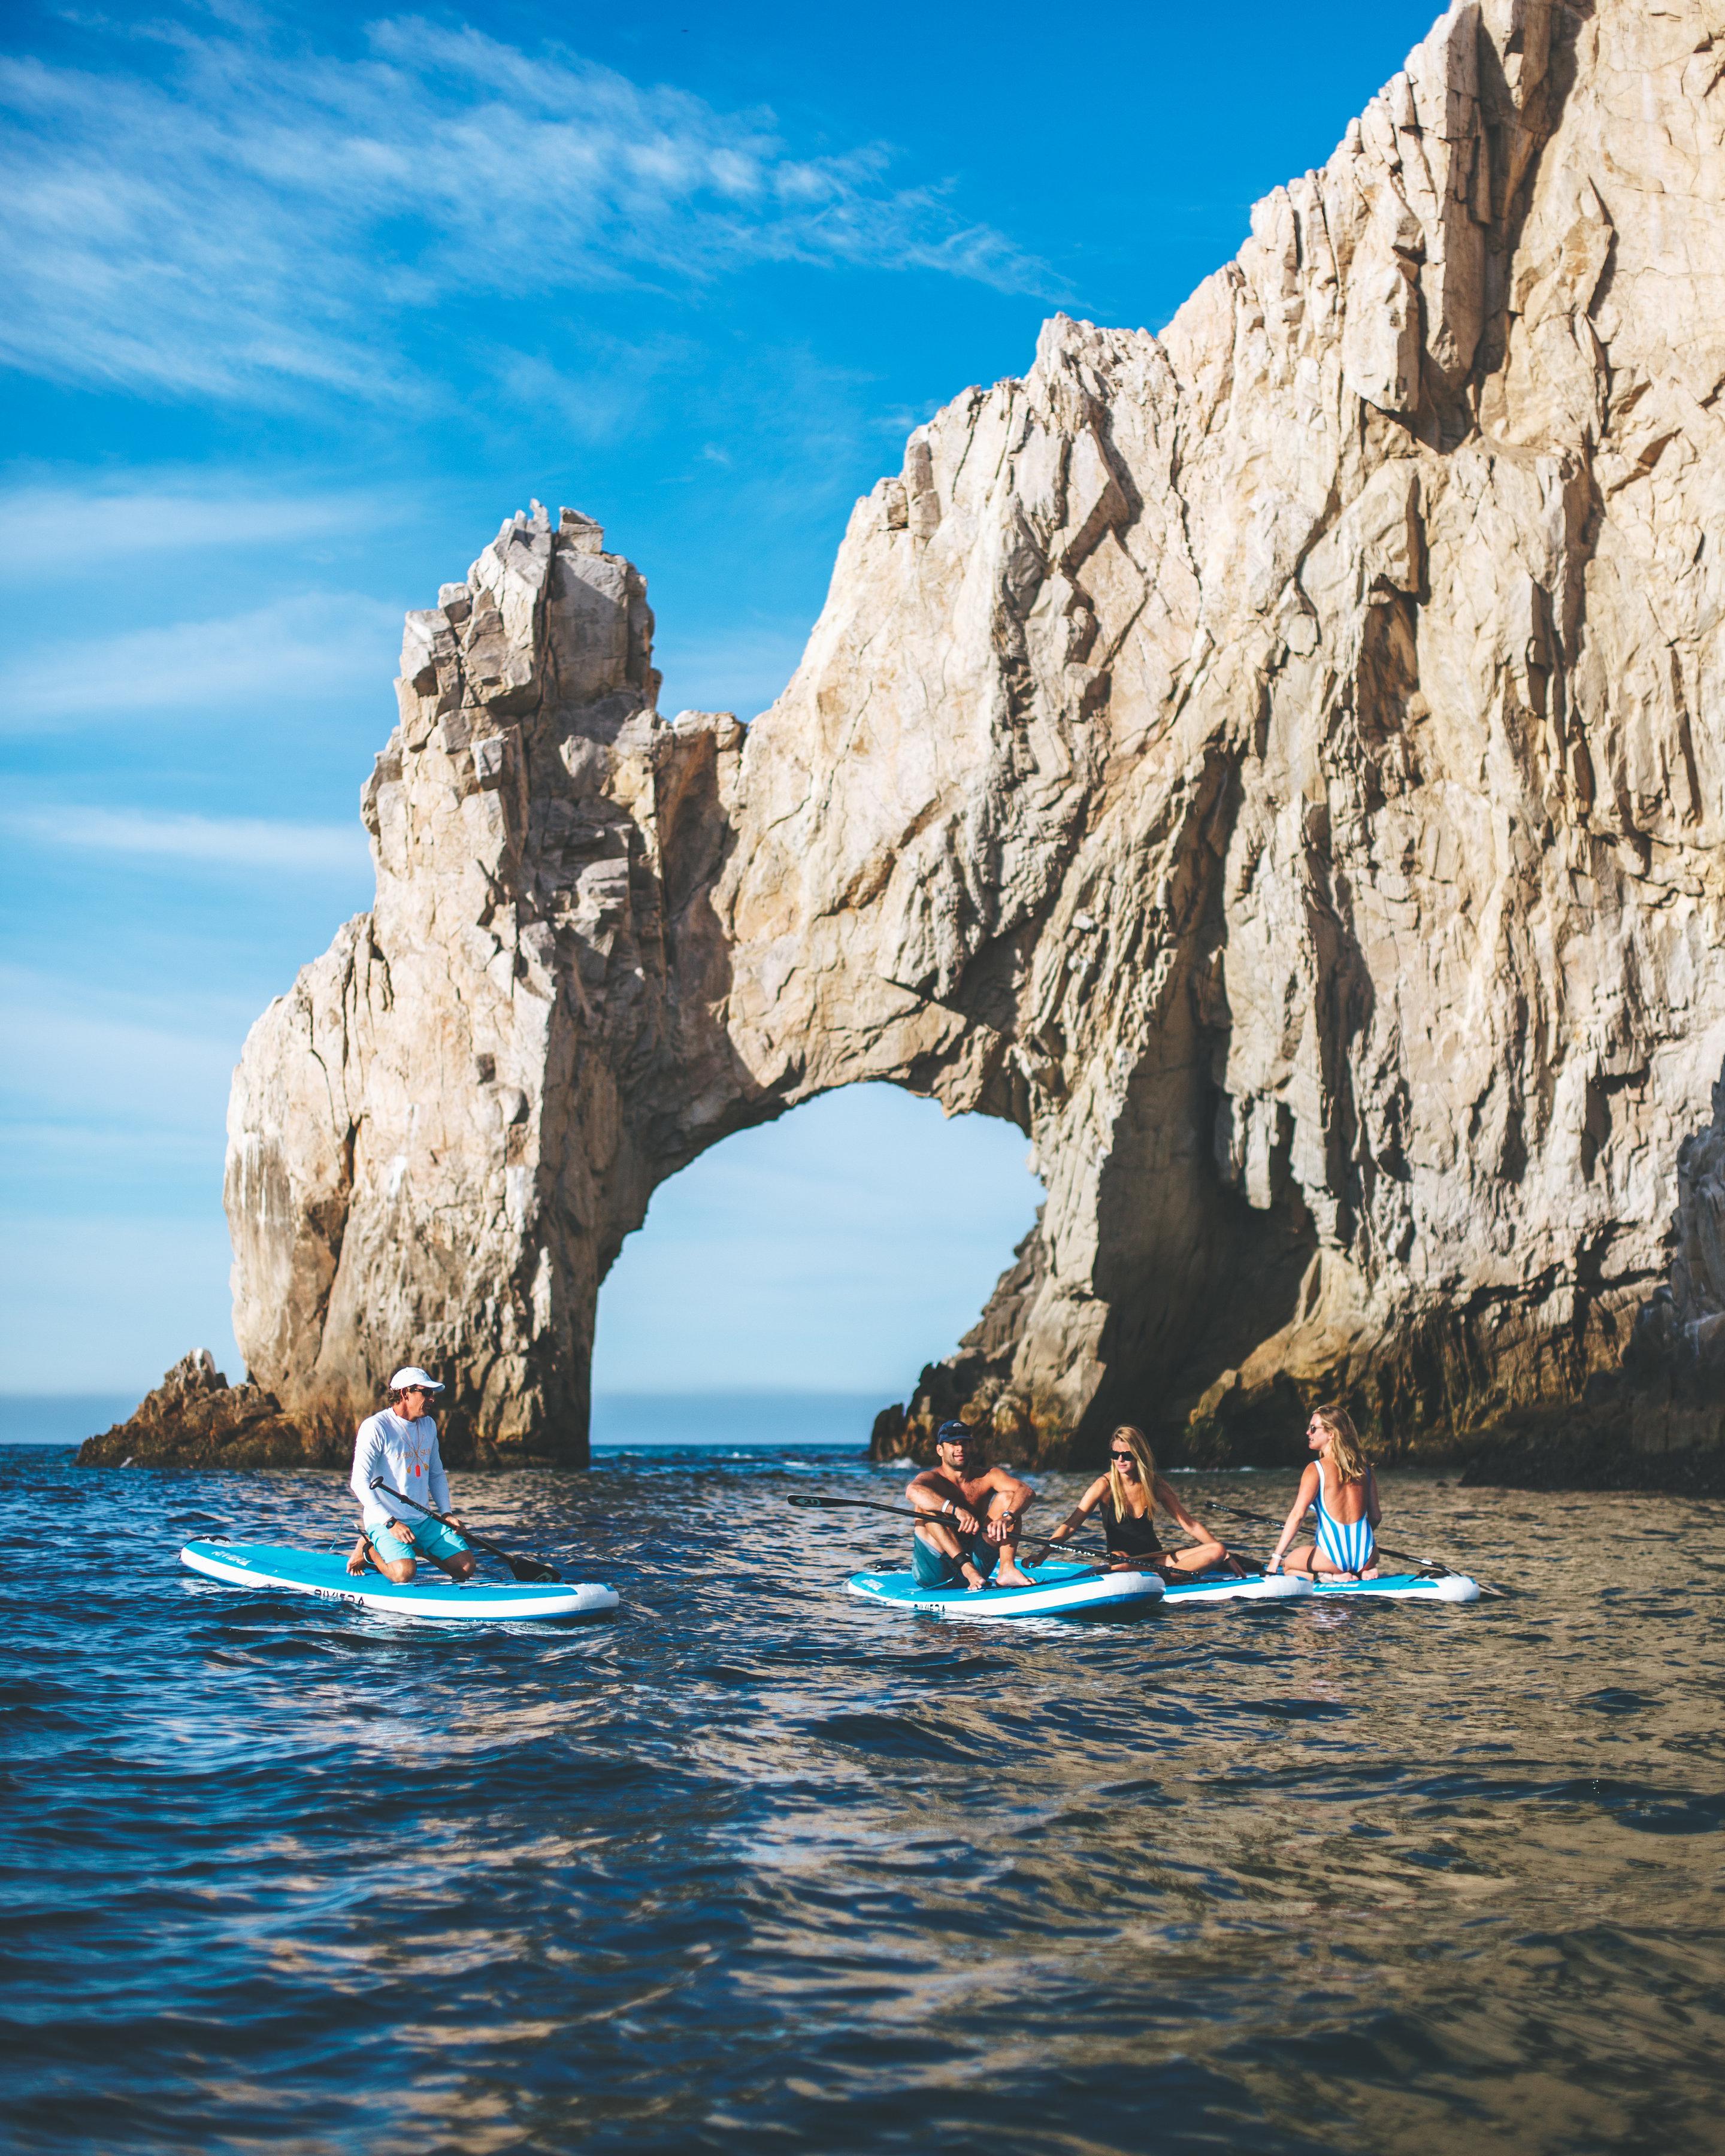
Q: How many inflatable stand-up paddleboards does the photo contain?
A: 4